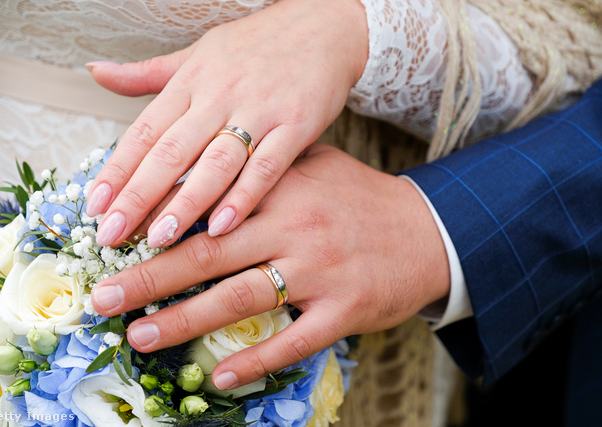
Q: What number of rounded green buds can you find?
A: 10